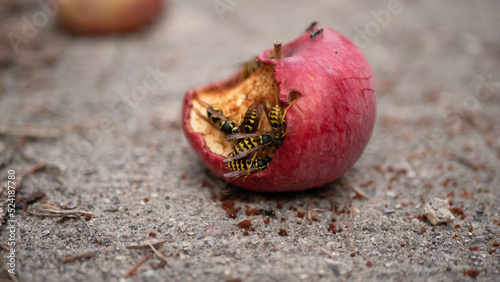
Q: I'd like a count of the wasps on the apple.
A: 5